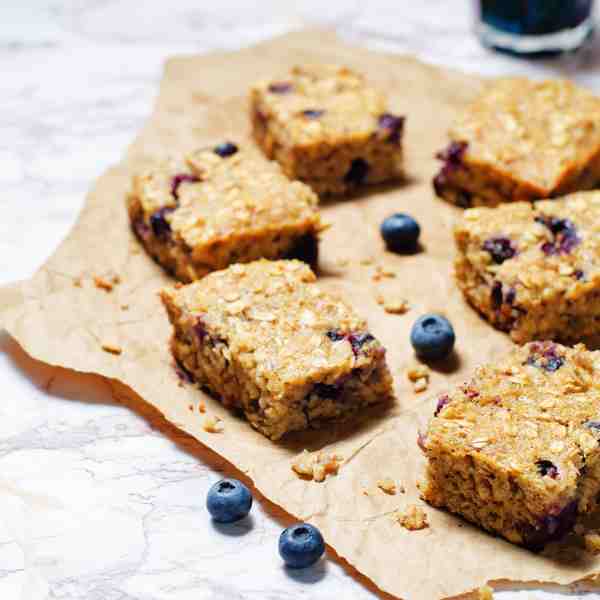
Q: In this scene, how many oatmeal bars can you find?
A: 6